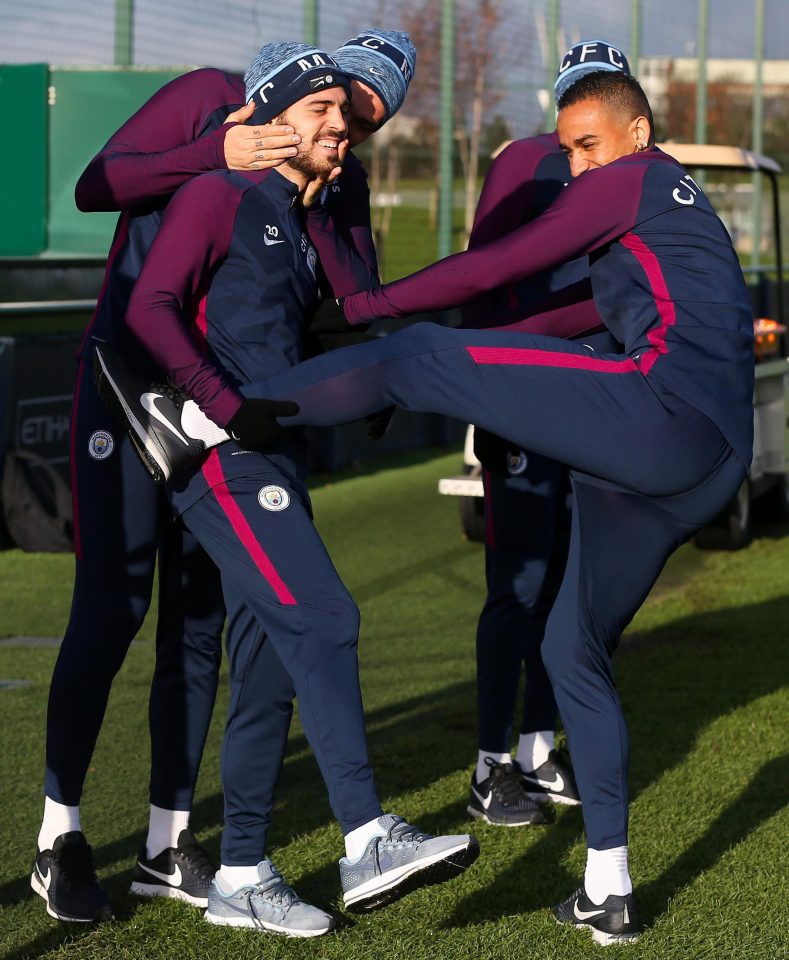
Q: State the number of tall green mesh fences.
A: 1